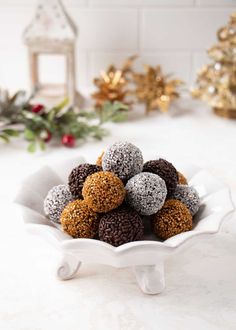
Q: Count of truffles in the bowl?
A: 12